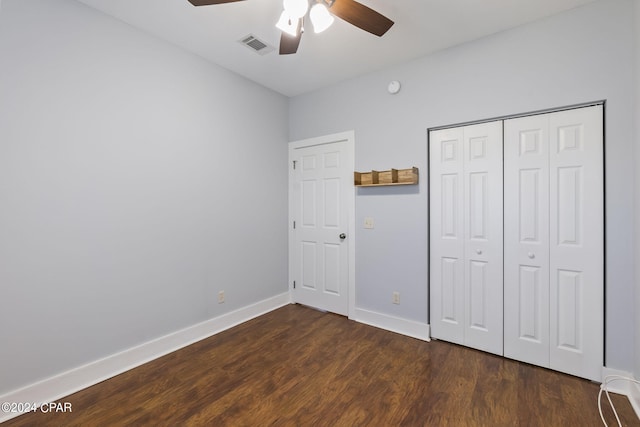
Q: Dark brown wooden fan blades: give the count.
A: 3